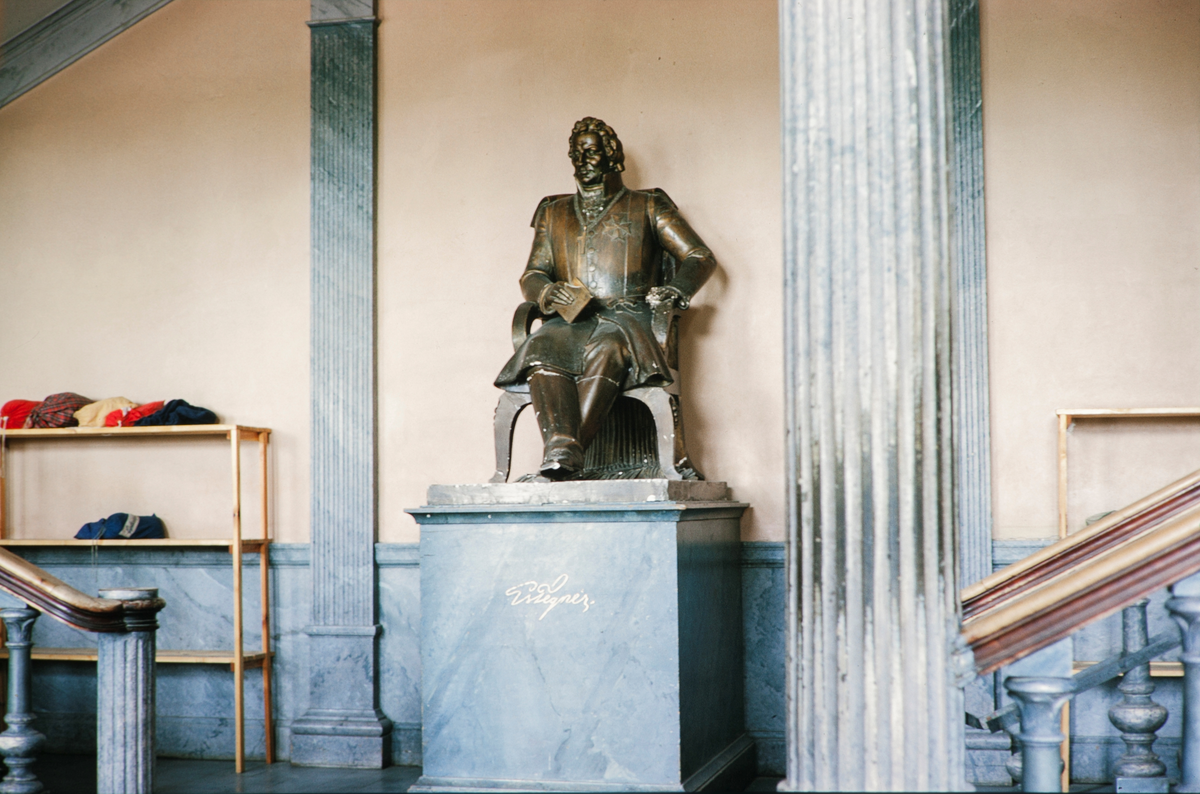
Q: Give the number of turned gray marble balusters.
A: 4